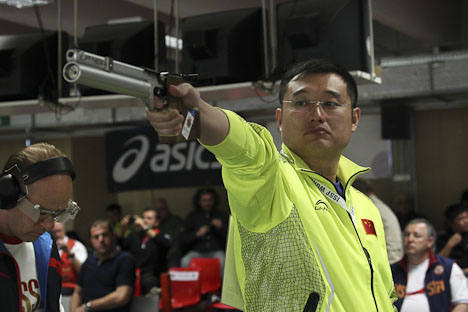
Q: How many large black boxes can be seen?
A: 4